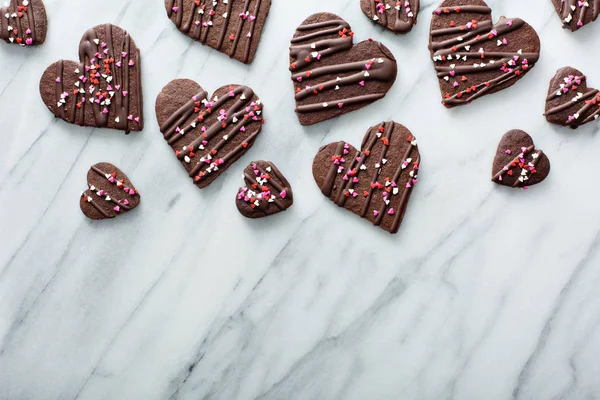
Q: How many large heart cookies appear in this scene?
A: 6